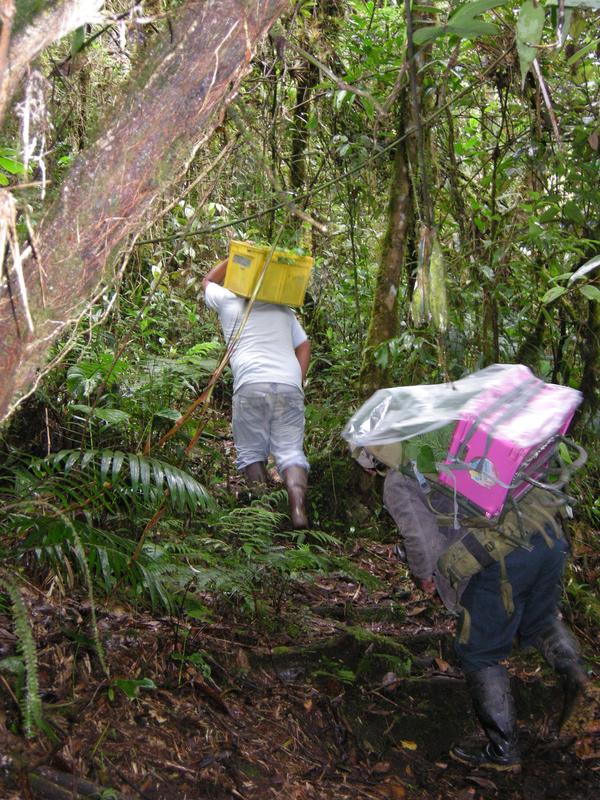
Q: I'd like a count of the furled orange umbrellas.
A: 0